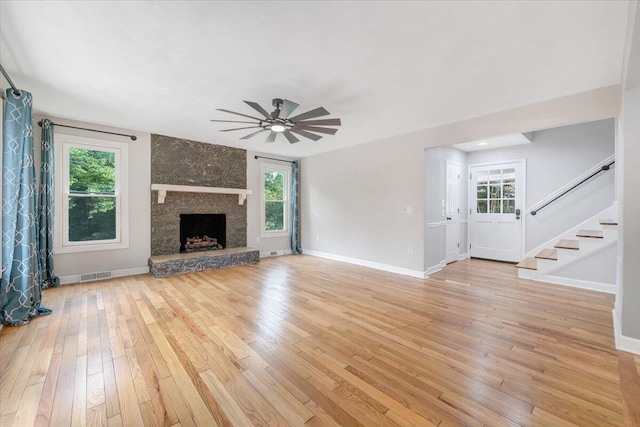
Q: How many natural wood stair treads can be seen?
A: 5